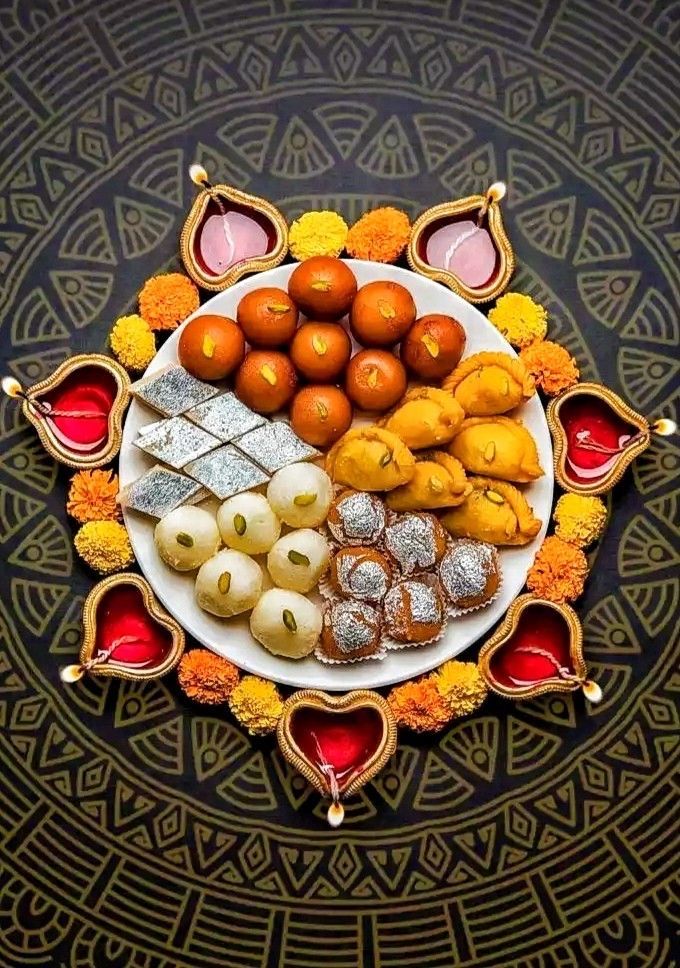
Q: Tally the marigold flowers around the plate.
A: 14